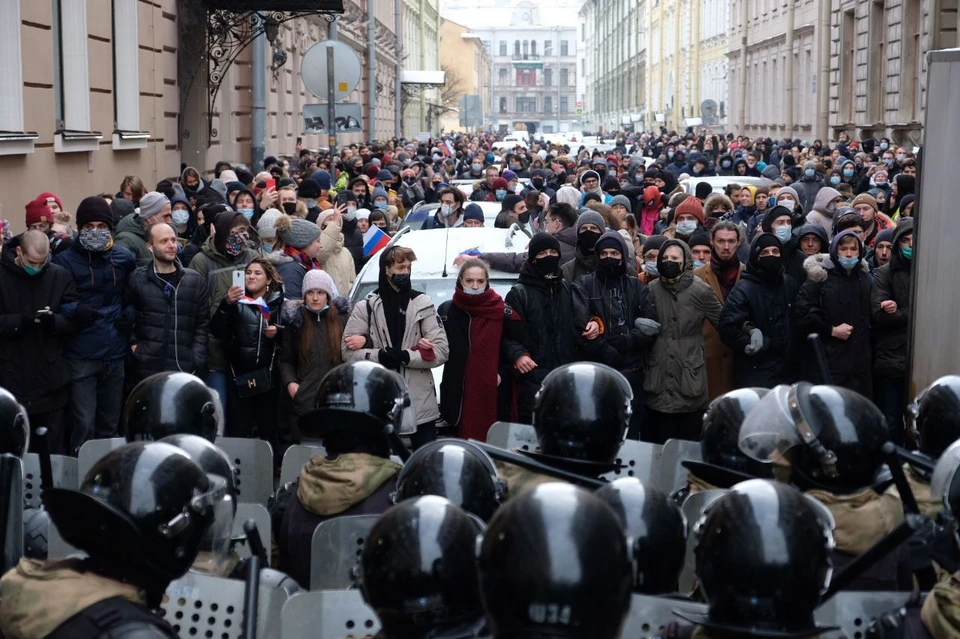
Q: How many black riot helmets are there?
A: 15